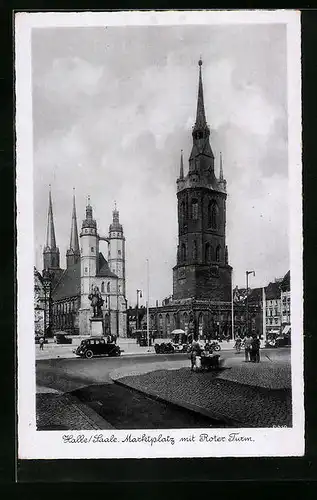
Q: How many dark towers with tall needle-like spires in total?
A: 3